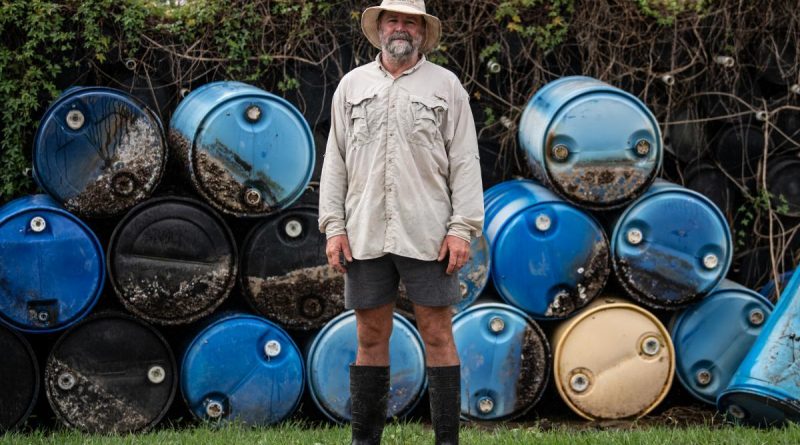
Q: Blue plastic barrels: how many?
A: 12